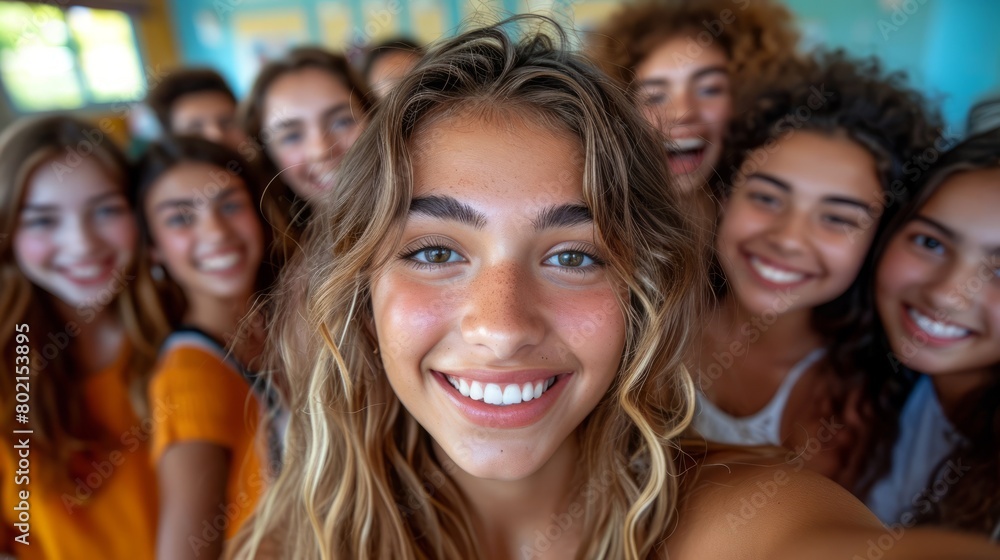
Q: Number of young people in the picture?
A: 9